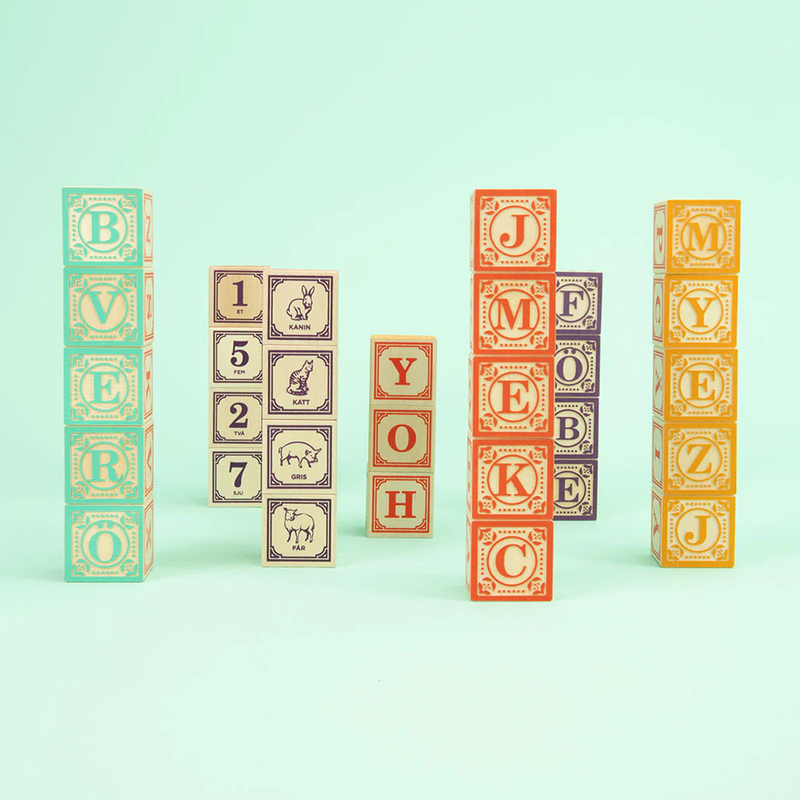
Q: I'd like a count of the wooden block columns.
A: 7